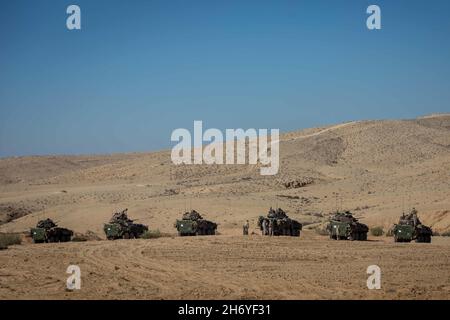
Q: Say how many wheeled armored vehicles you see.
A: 6